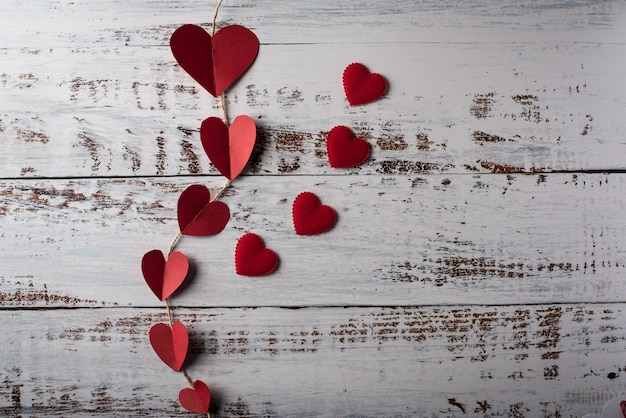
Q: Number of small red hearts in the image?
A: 4